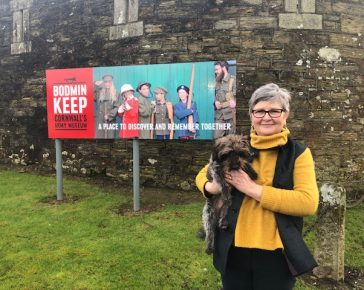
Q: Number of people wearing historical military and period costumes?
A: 6